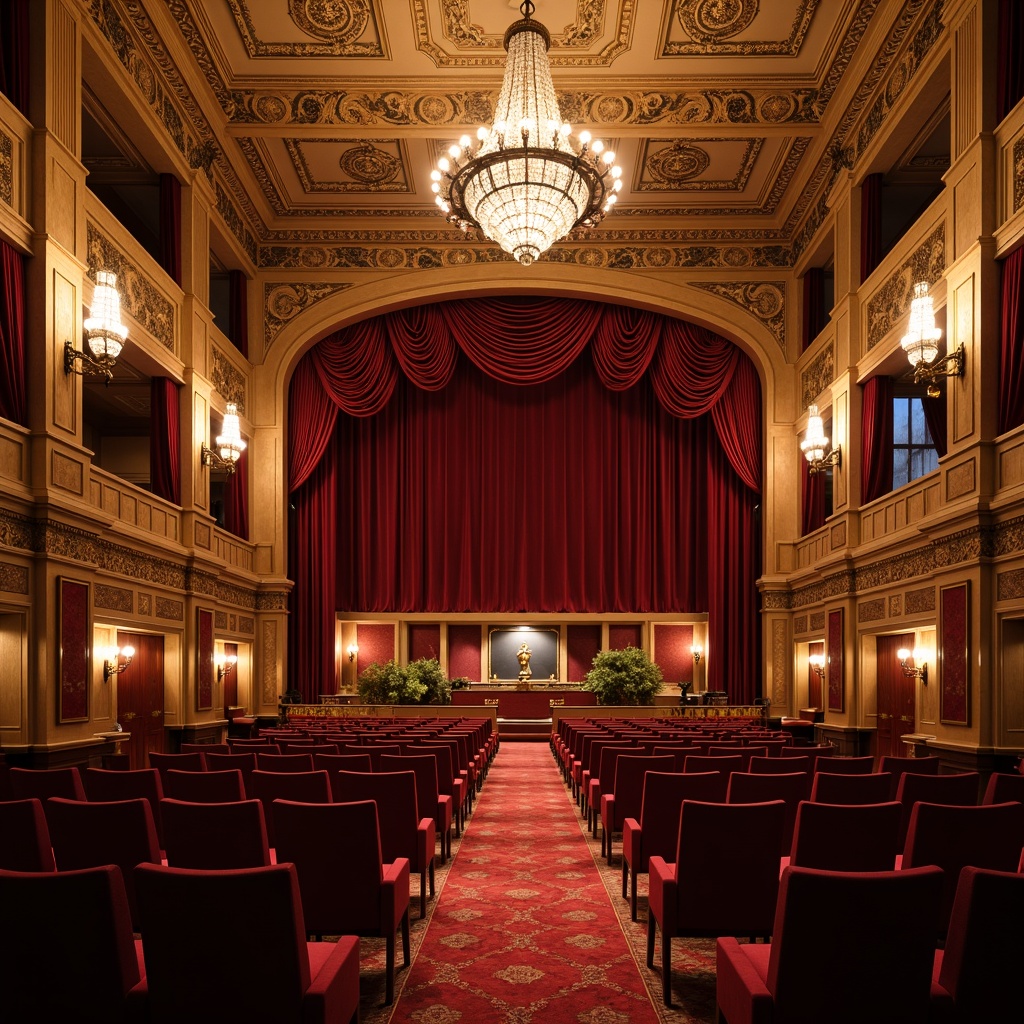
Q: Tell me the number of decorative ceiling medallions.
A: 4